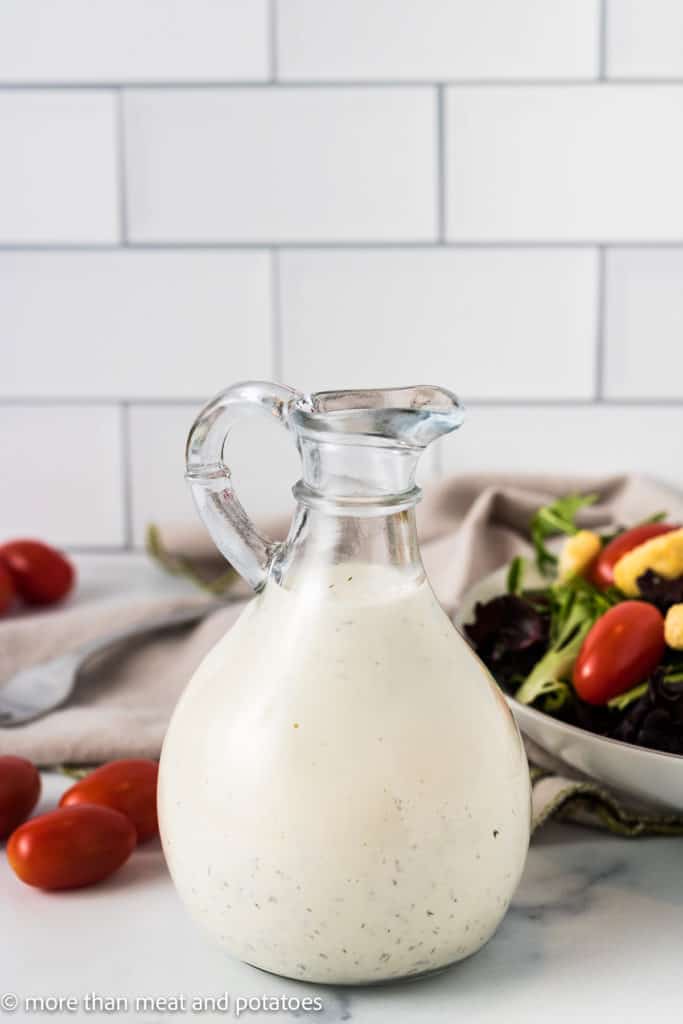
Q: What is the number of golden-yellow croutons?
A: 3